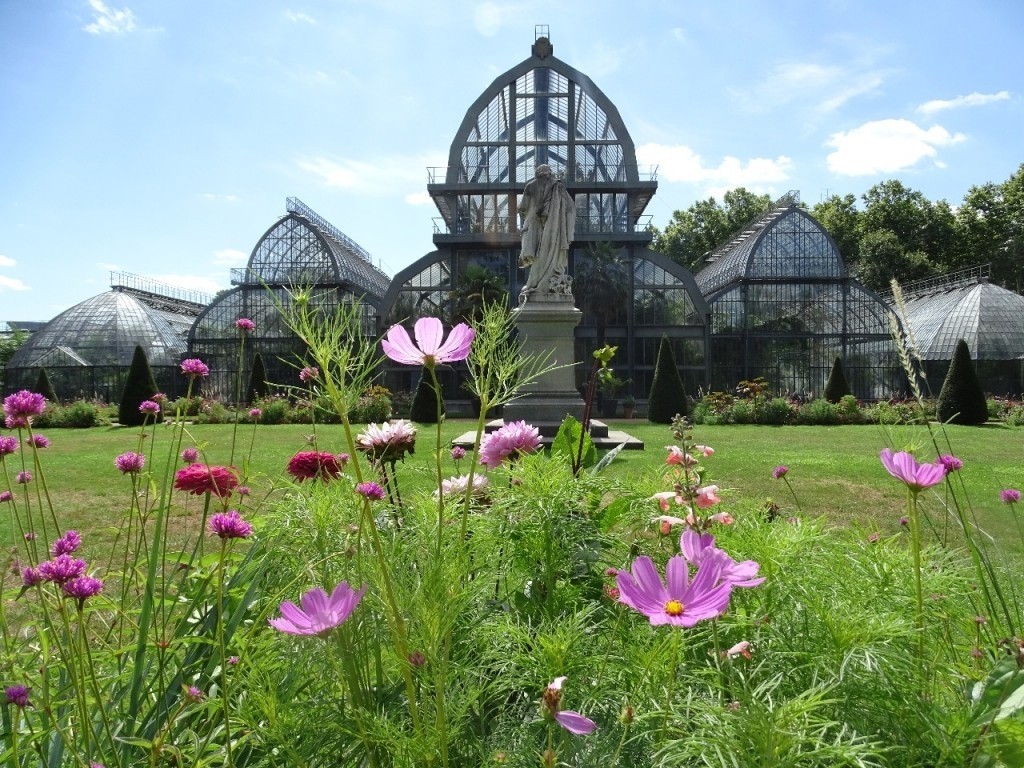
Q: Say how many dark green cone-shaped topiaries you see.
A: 7